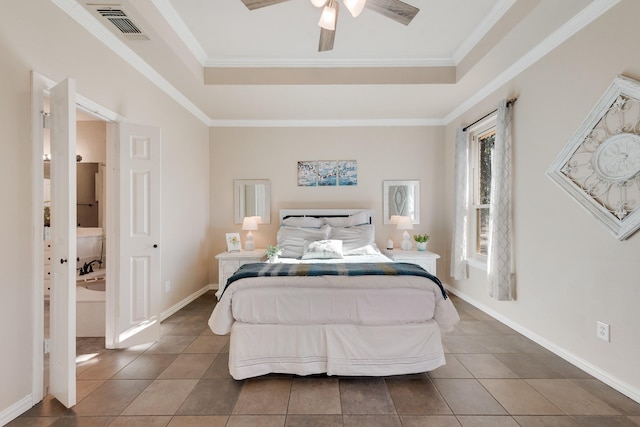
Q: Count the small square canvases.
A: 3